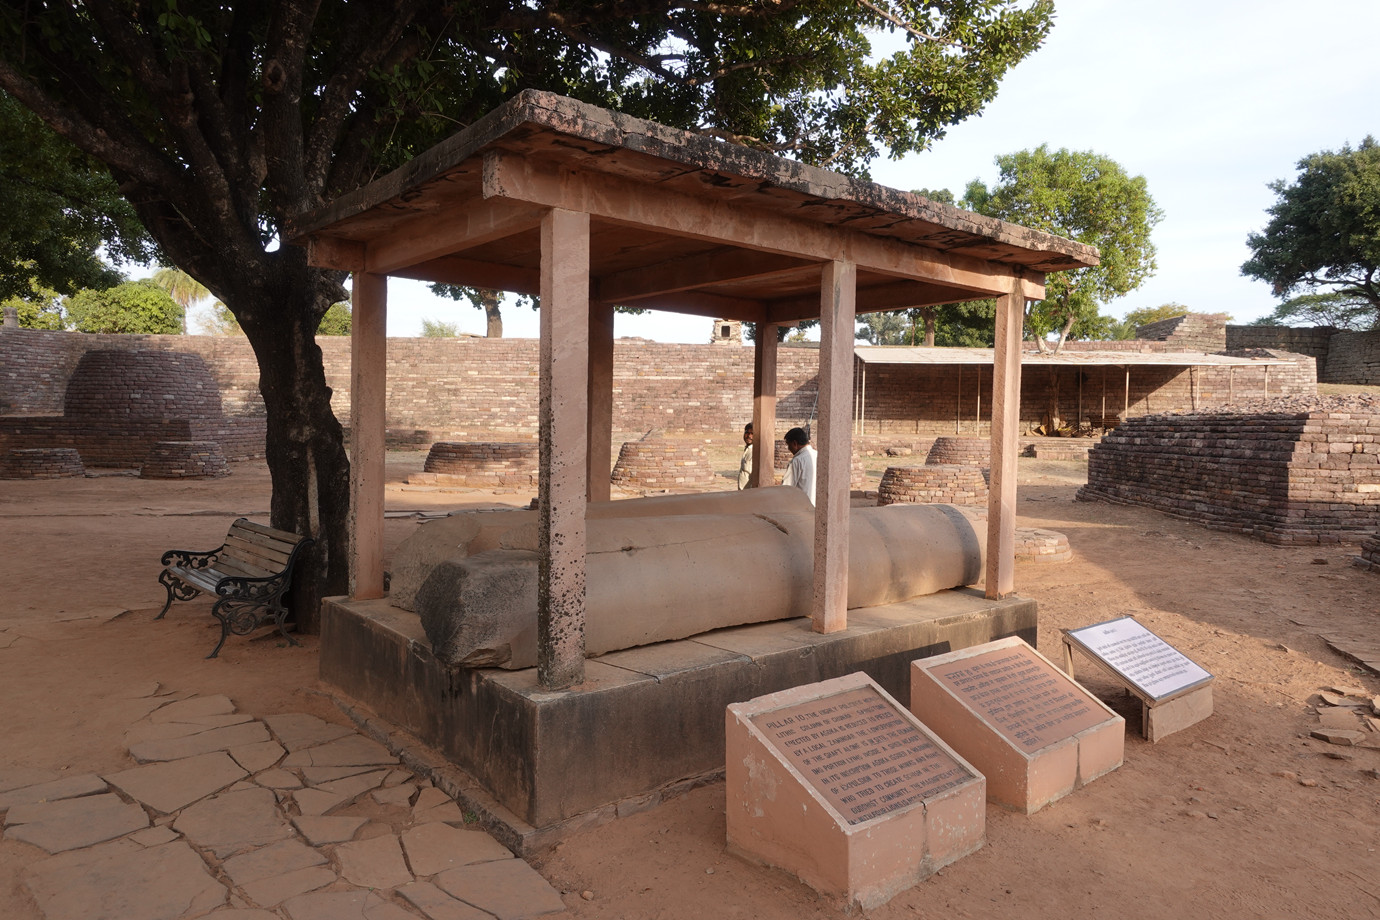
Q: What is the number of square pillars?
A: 6